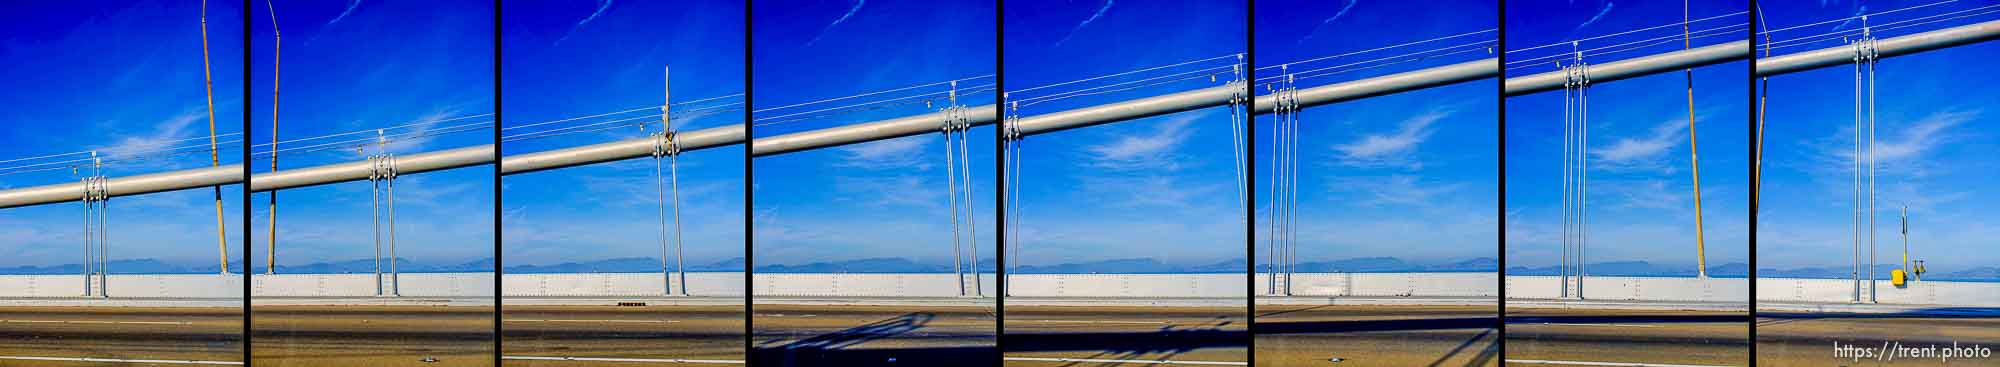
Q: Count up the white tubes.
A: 8